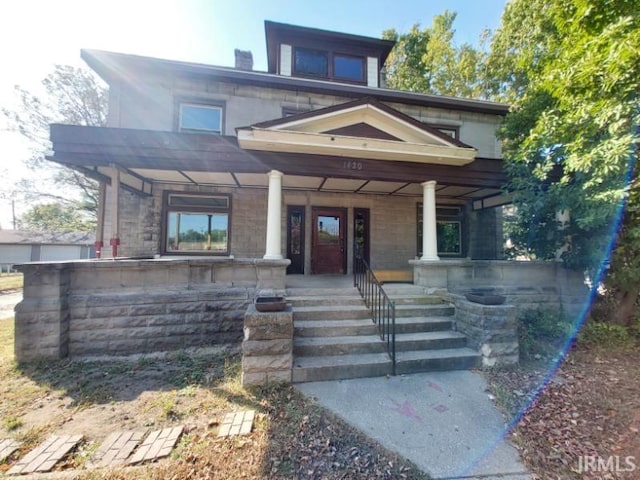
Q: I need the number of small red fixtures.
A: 2